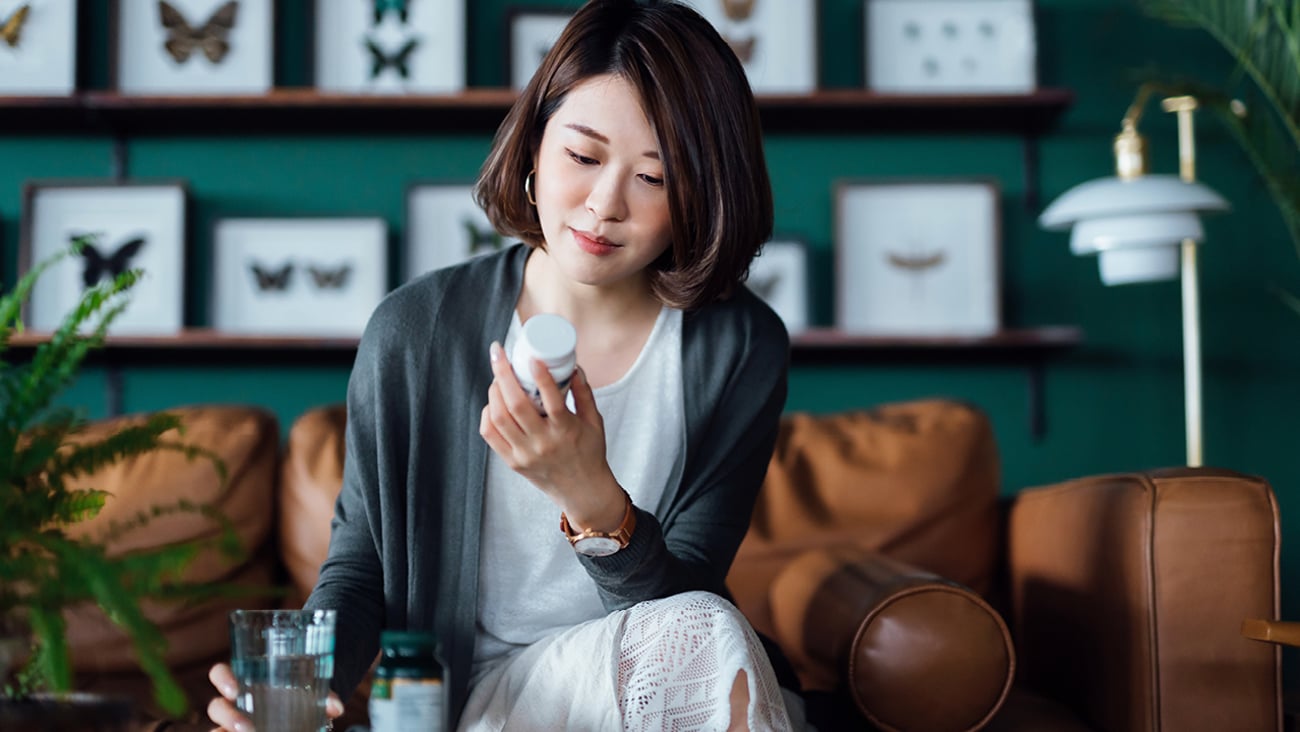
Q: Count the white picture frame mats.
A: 11